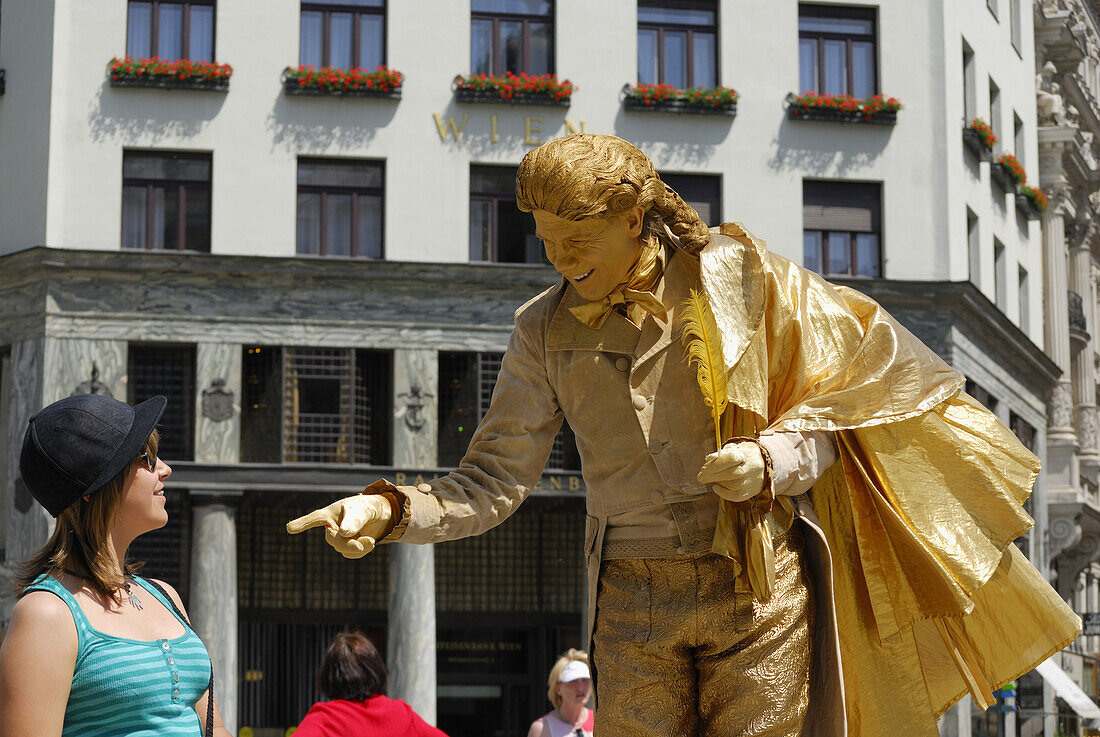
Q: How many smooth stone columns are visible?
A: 2